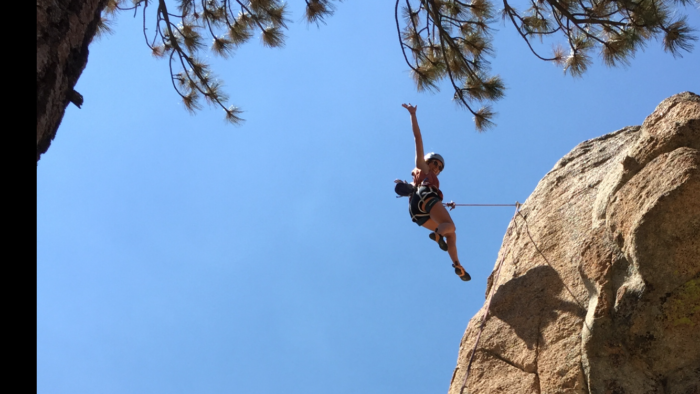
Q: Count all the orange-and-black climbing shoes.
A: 2